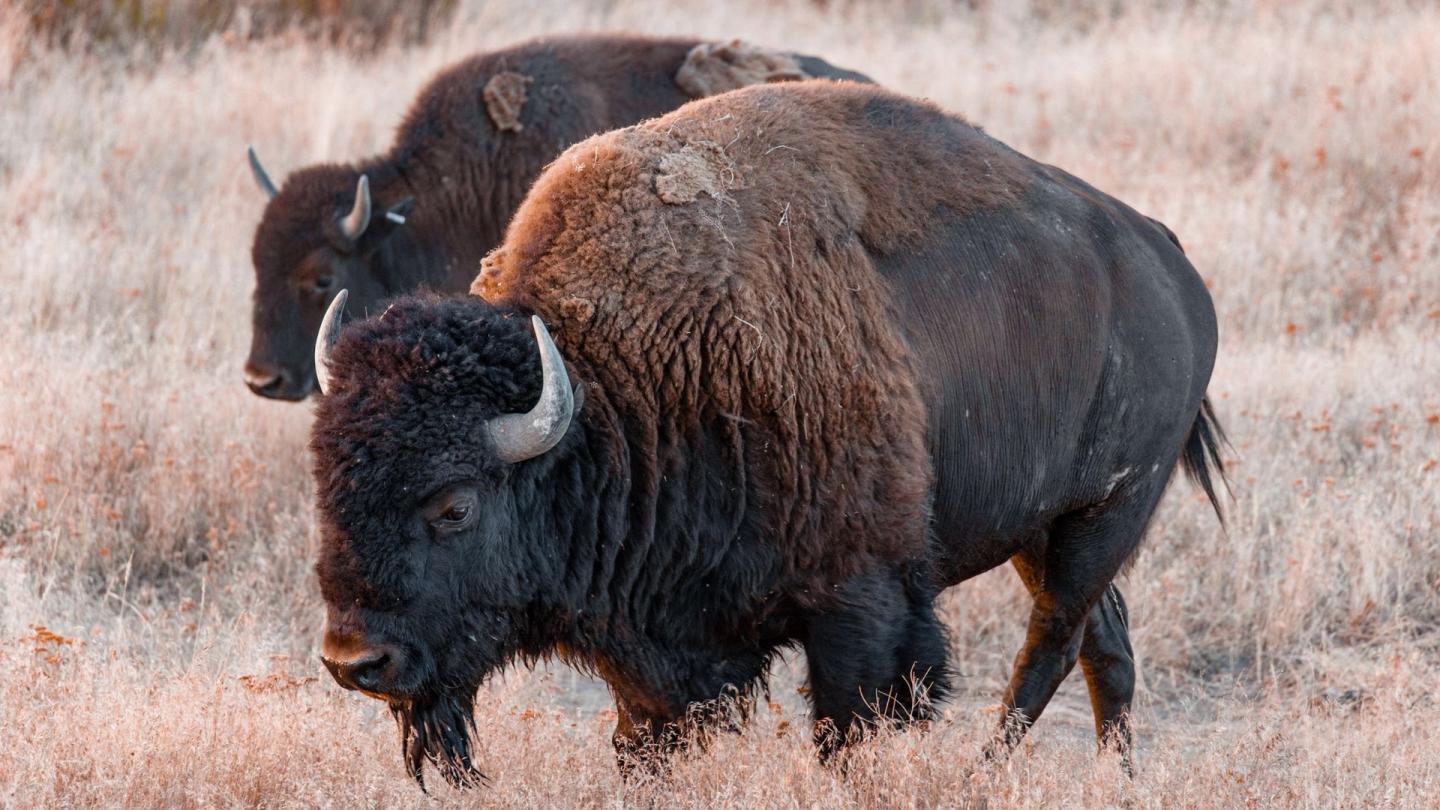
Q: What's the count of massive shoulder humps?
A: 2